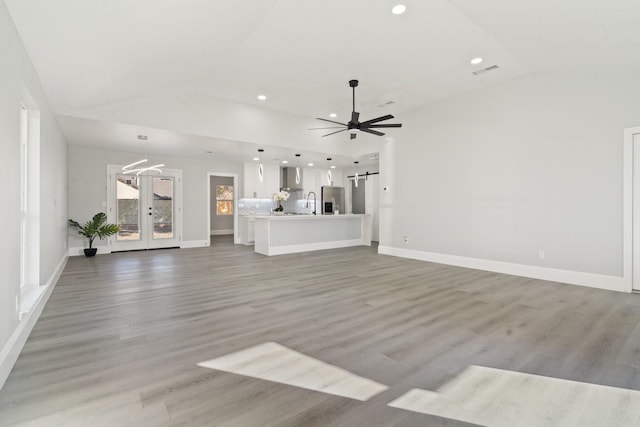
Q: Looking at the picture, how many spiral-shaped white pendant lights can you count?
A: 4